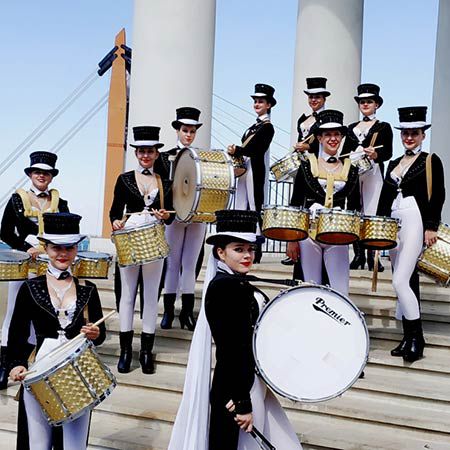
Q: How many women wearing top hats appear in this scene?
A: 10